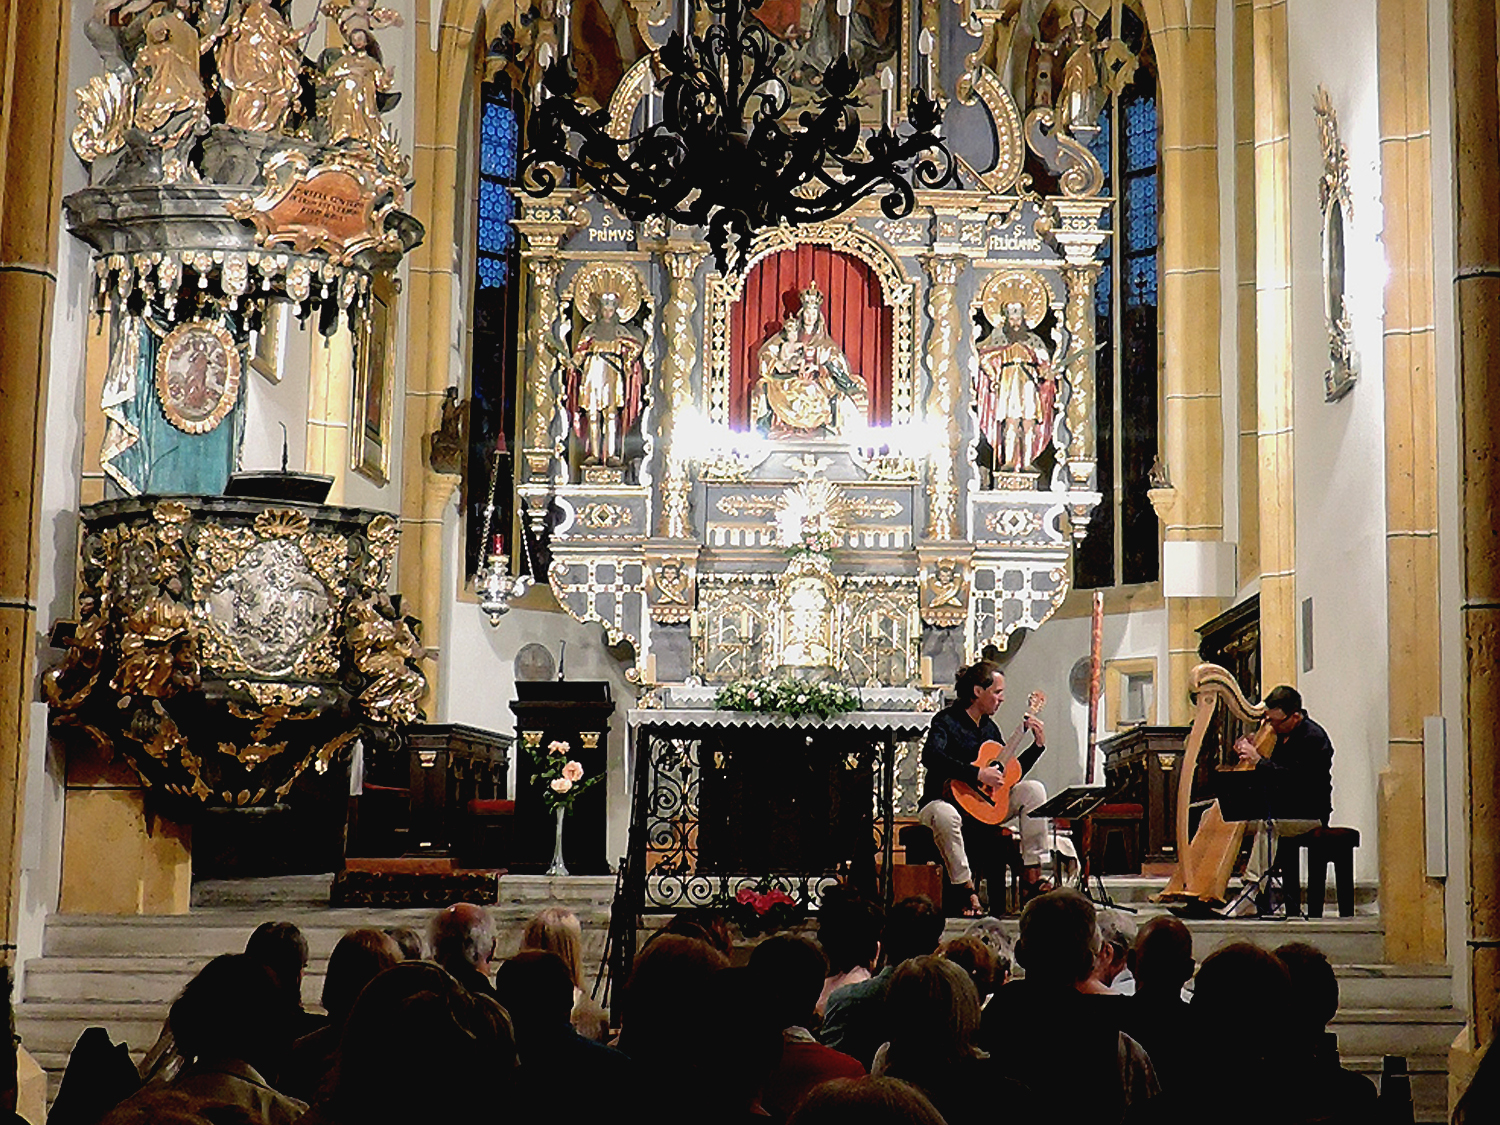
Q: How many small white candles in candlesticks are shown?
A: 4